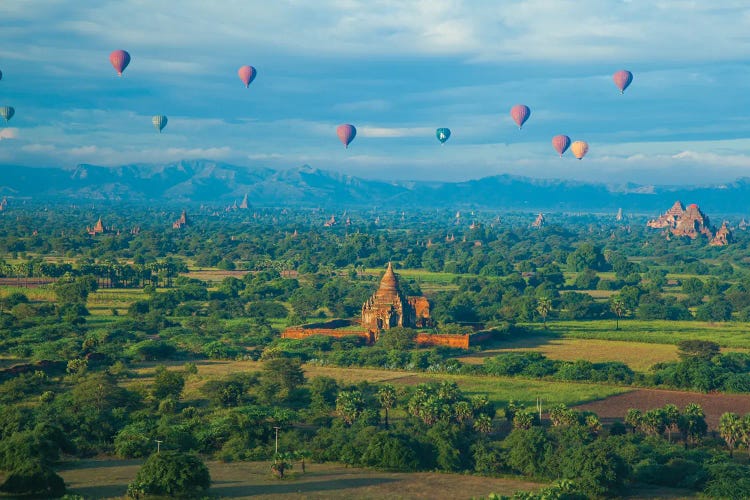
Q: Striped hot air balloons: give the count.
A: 2